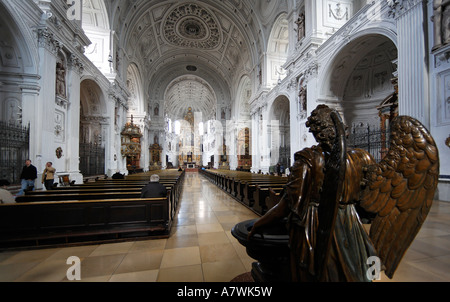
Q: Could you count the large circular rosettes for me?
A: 1